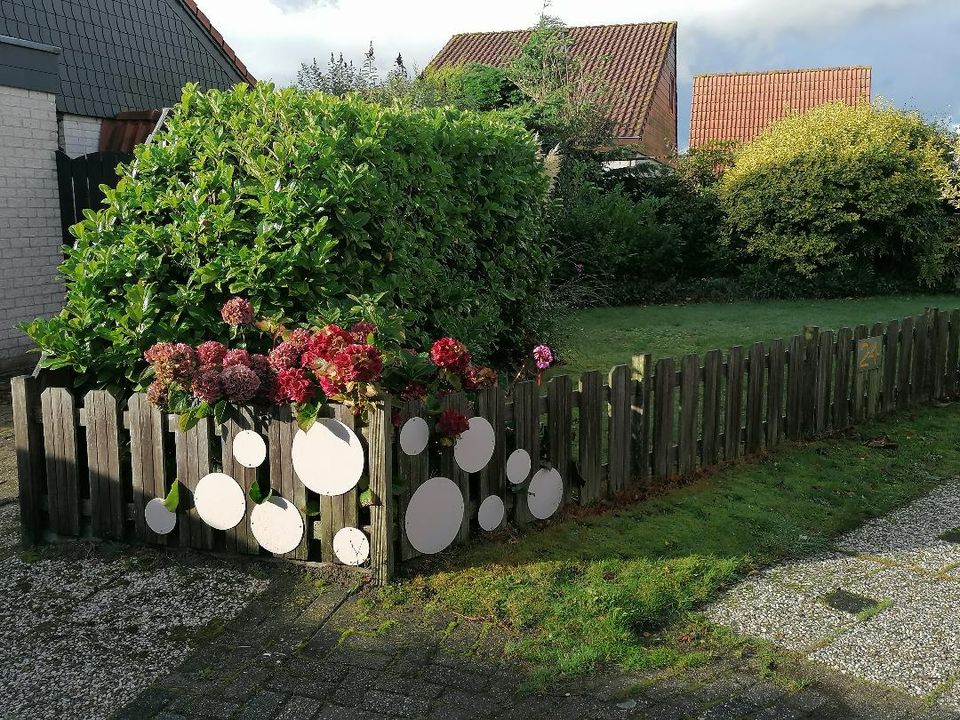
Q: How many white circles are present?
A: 12